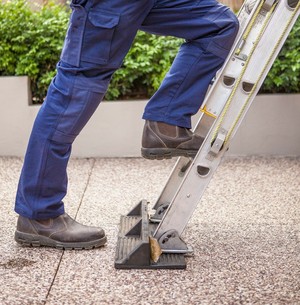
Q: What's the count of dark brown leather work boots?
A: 2